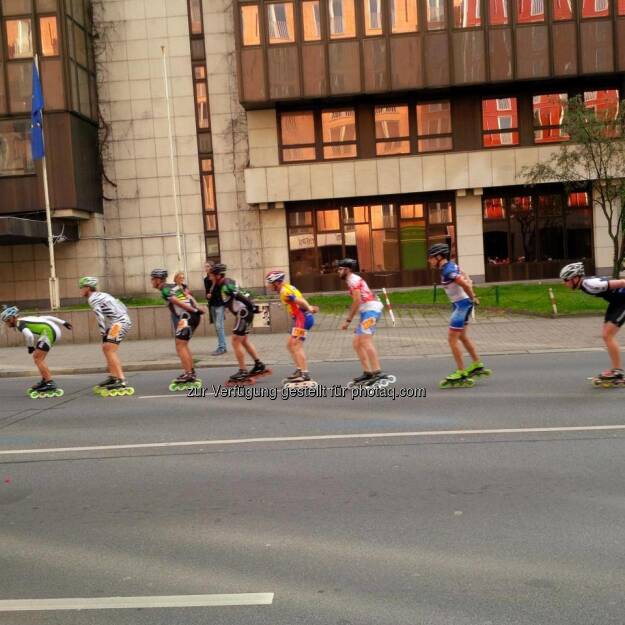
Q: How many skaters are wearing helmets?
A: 8